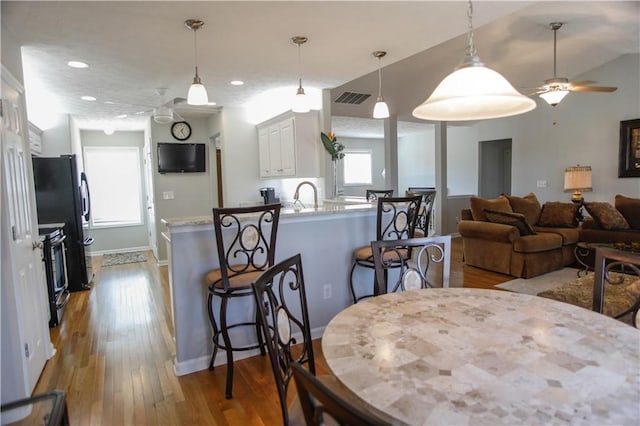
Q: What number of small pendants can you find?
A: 3